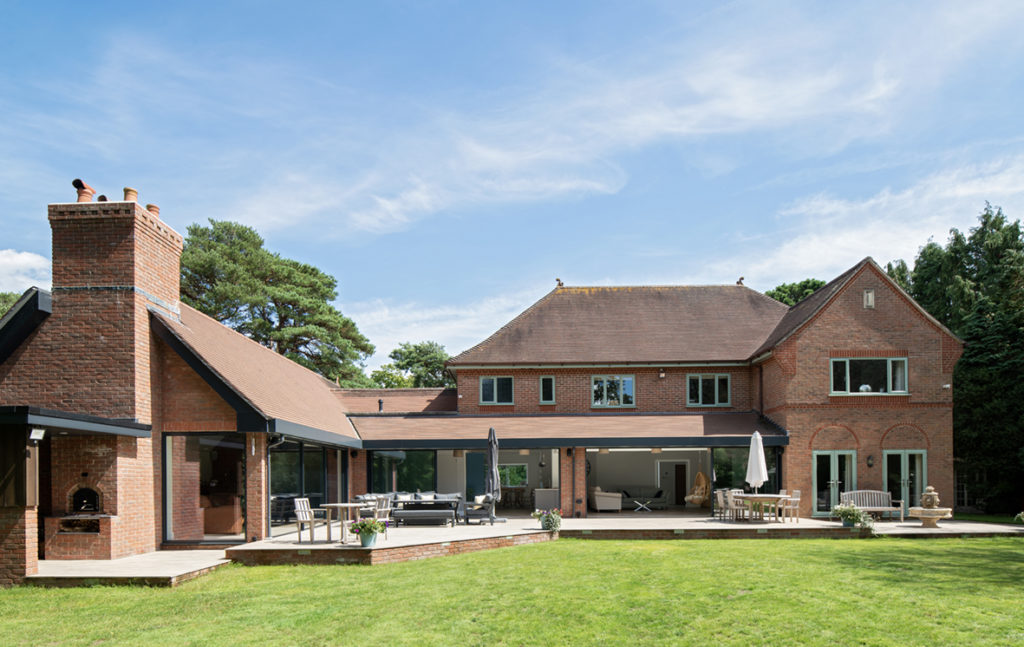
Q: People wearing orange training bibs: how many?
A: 0